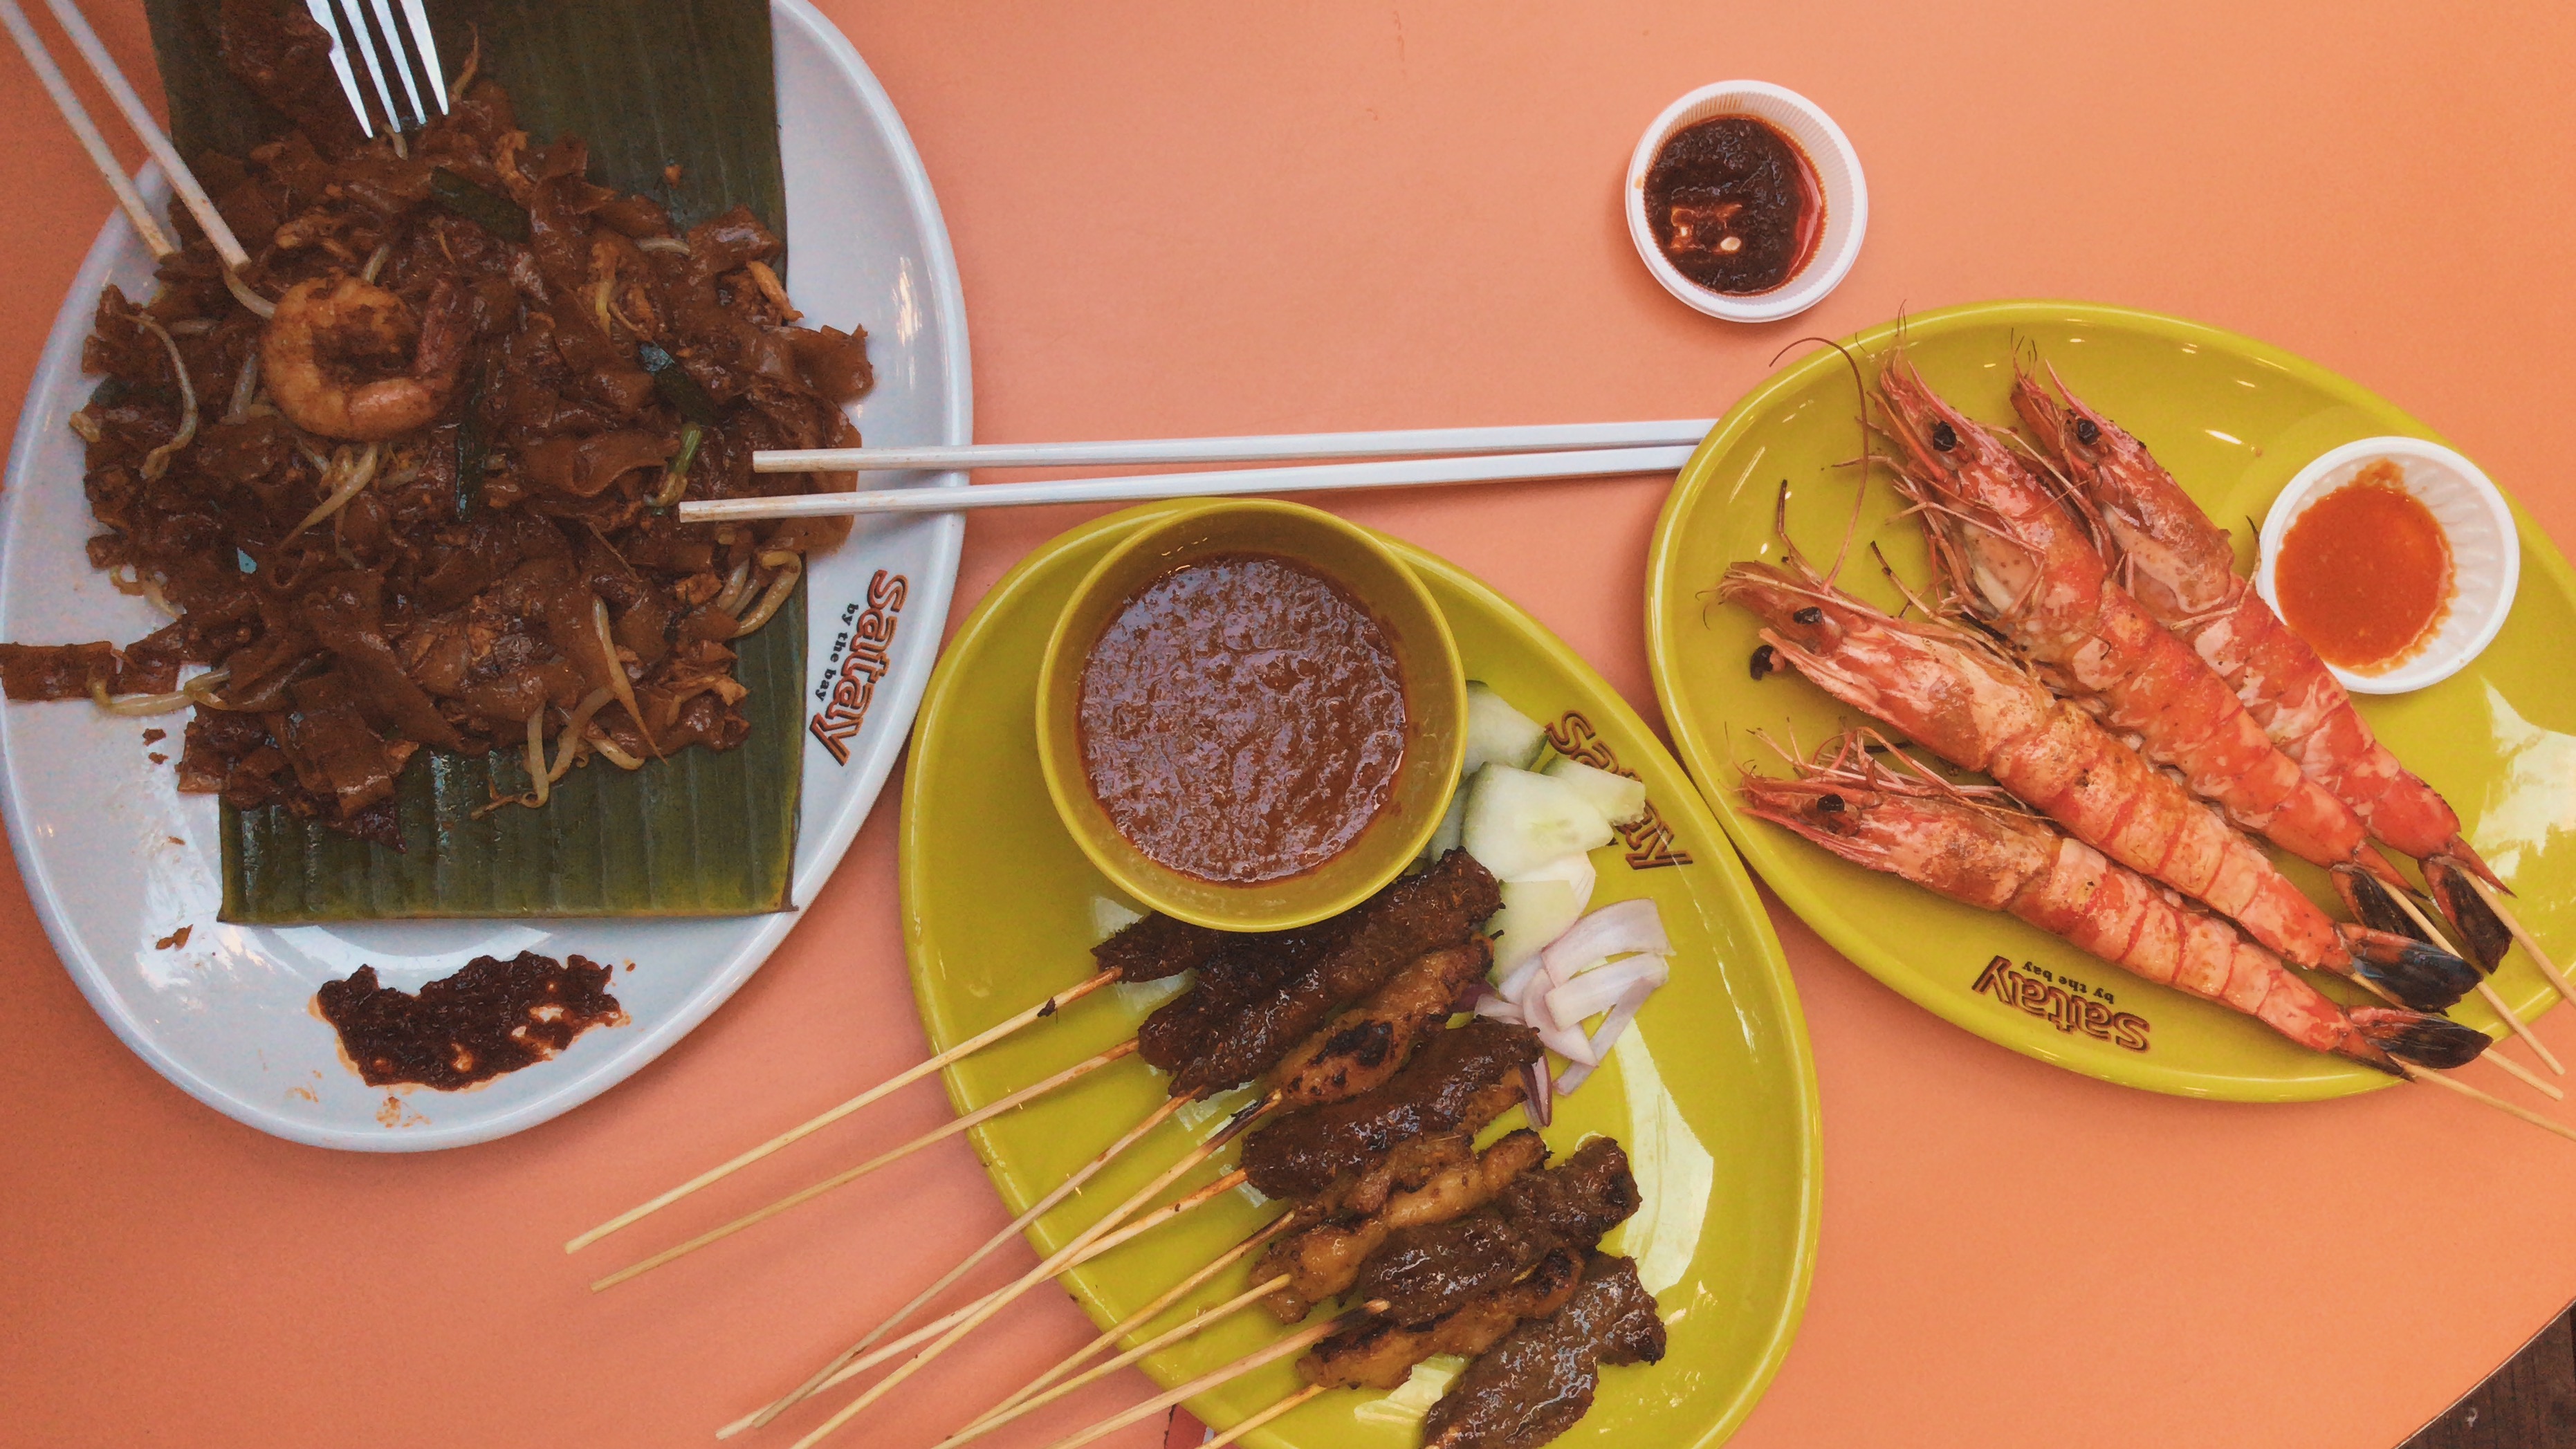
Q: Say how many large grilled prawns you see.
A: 4